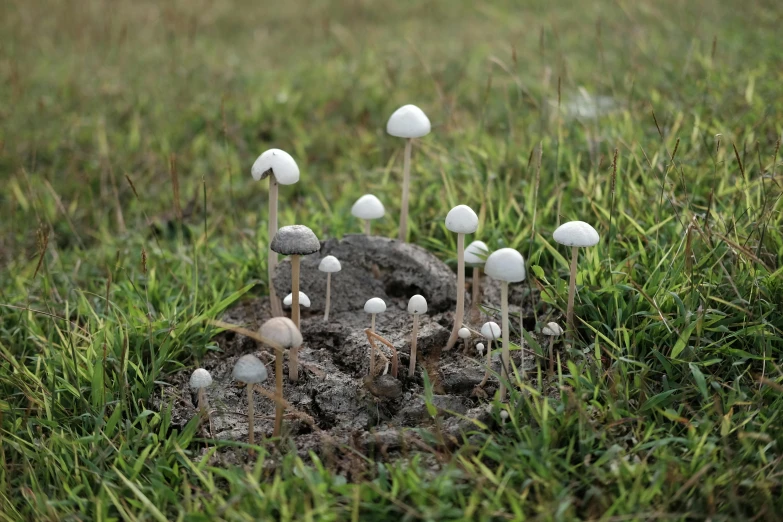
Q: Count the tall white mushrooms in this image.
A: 5